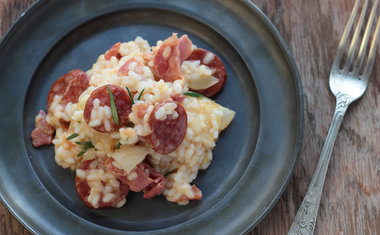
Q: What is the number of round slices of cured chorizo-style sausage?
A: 5